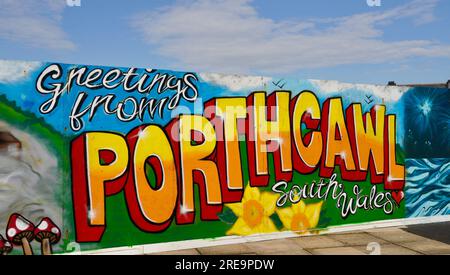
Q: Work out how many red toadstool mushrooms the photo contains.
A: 3